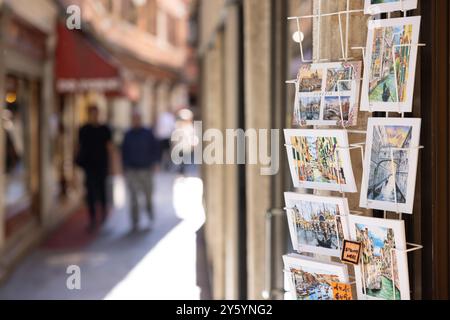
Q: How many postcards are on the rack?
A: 8